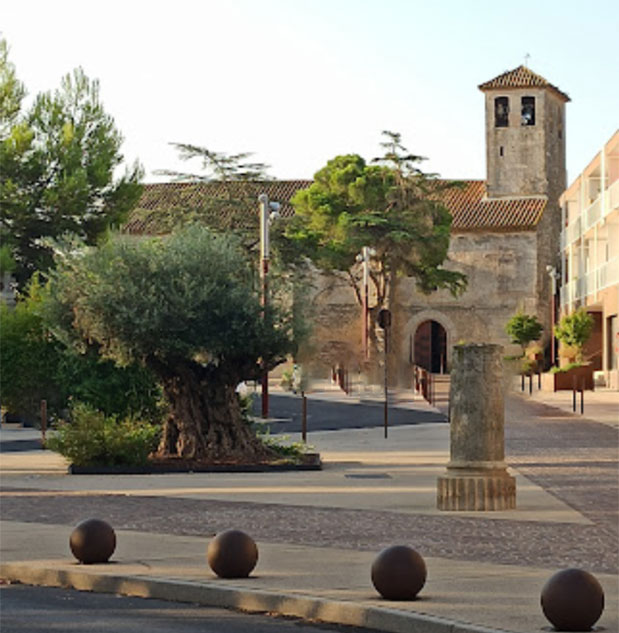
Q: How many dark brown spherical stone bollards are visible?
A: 4